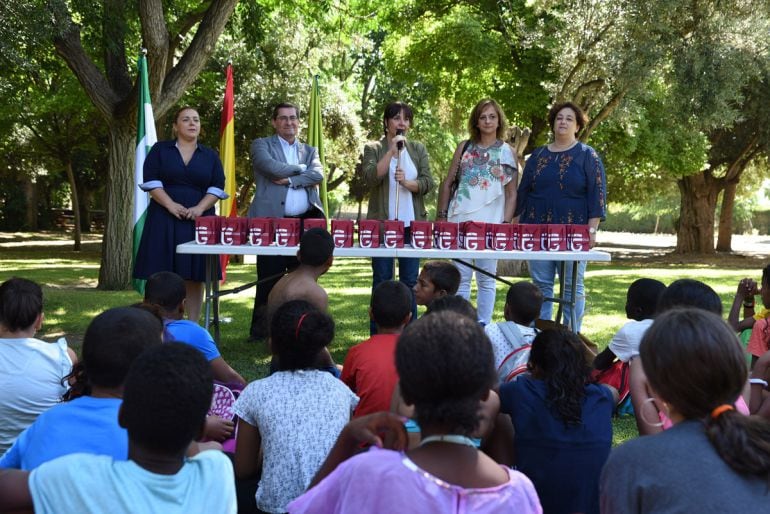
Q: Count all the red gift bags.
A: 15